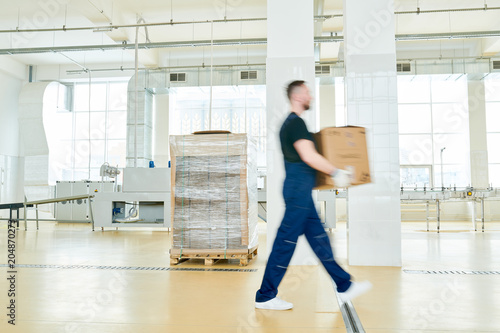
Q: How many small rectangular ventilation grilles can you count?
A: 5